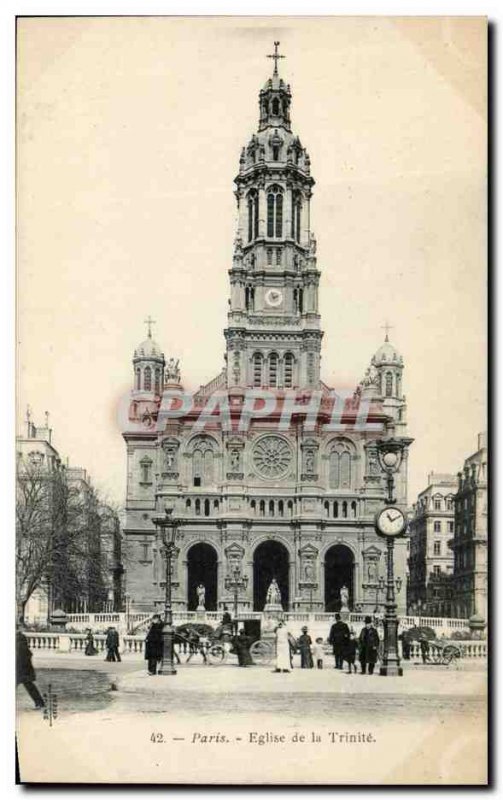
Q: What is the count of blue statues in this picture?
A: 0